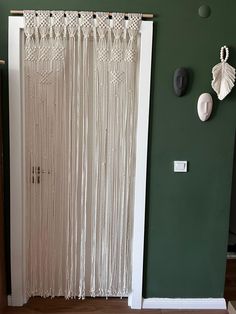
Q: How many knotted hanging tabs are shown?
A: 8